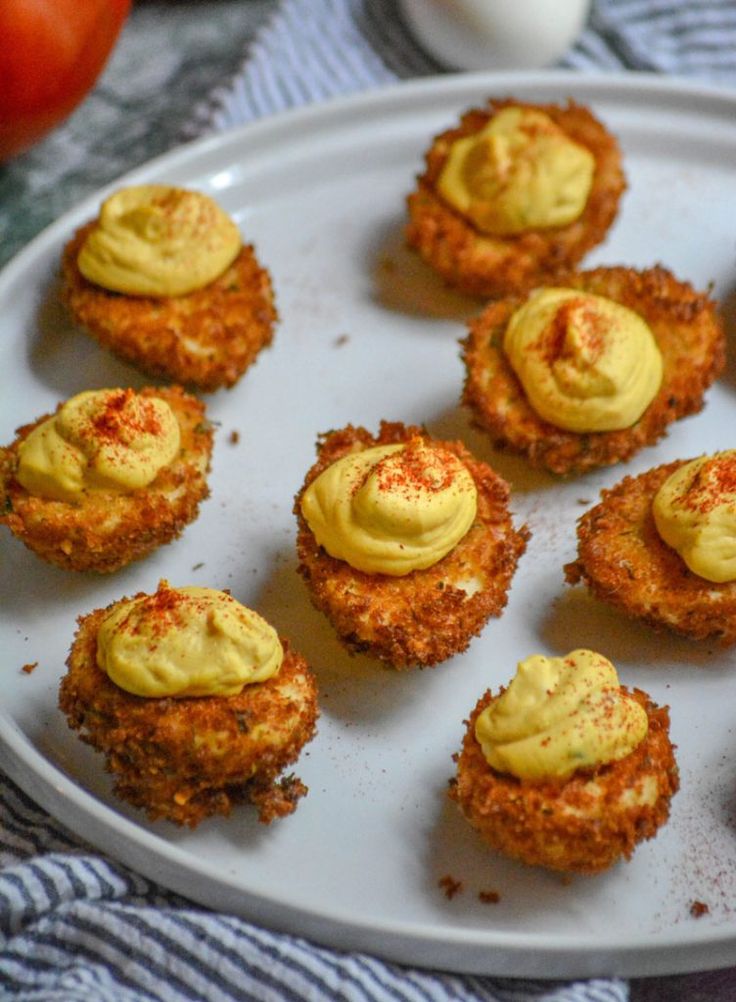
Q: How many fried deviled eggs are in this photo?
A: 8